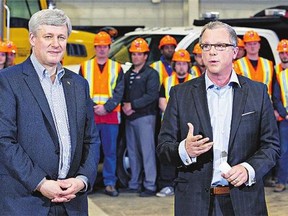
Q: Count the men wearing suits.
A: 2